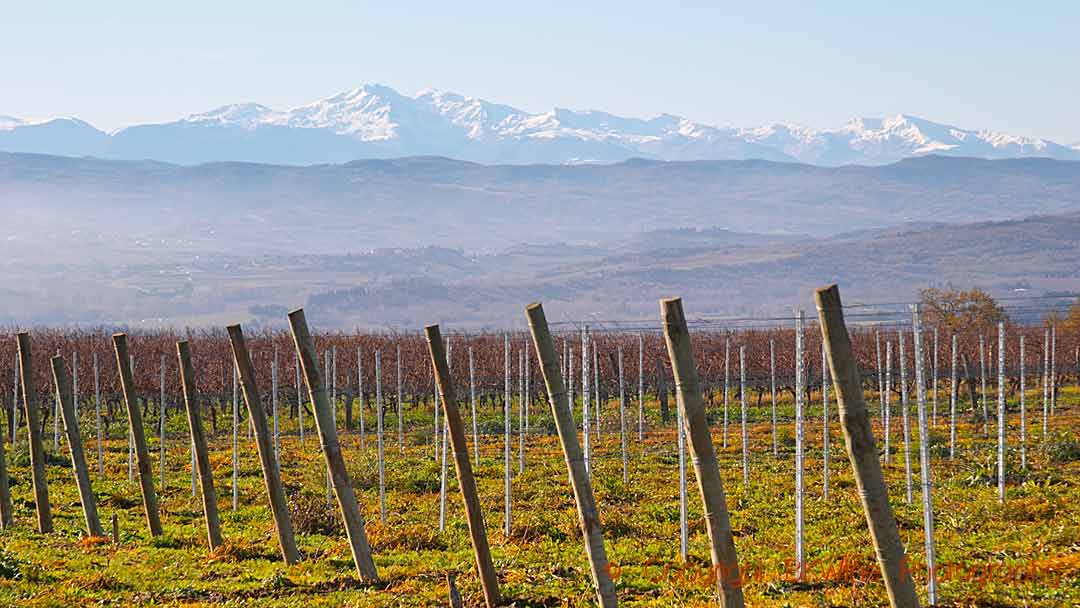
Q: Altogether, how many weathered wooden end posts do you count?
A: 11